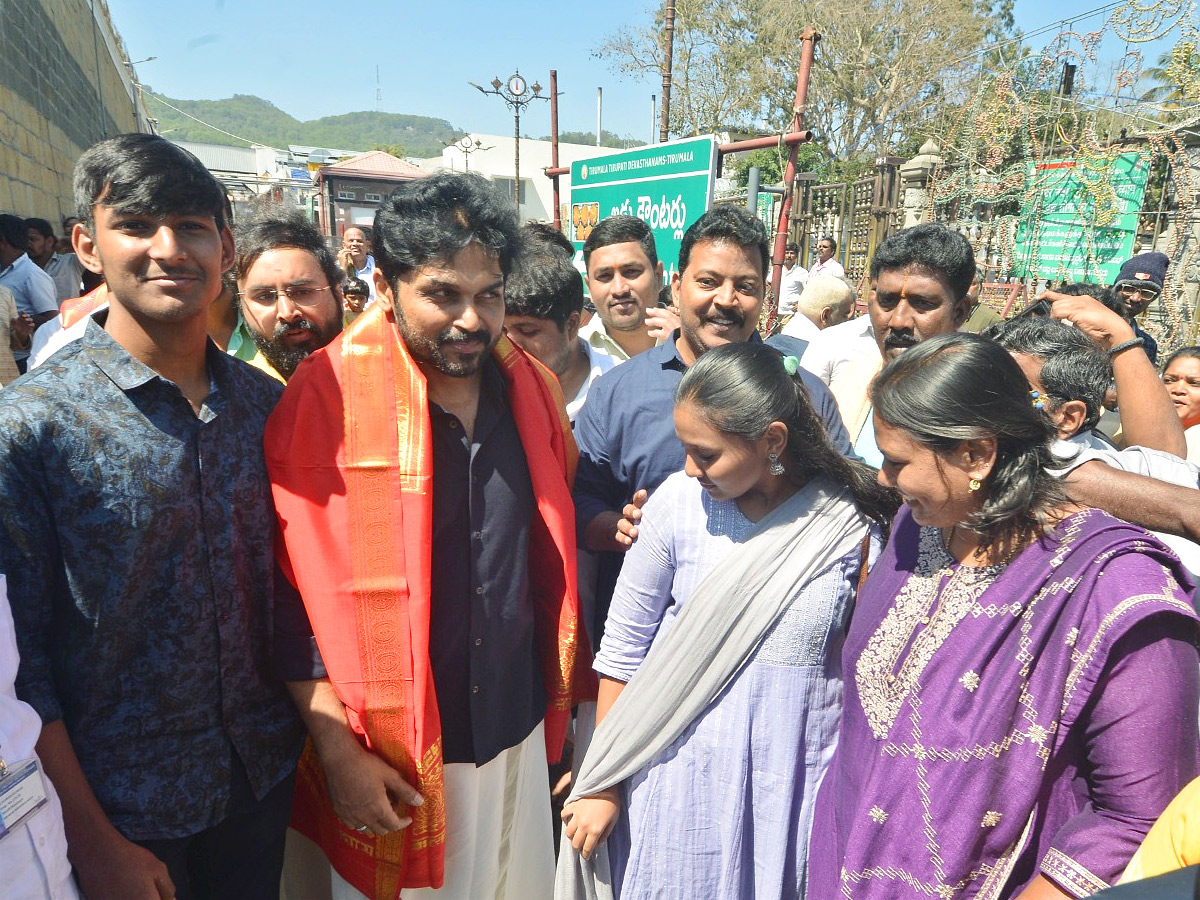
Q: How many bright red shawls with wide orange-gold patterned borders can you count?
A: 1